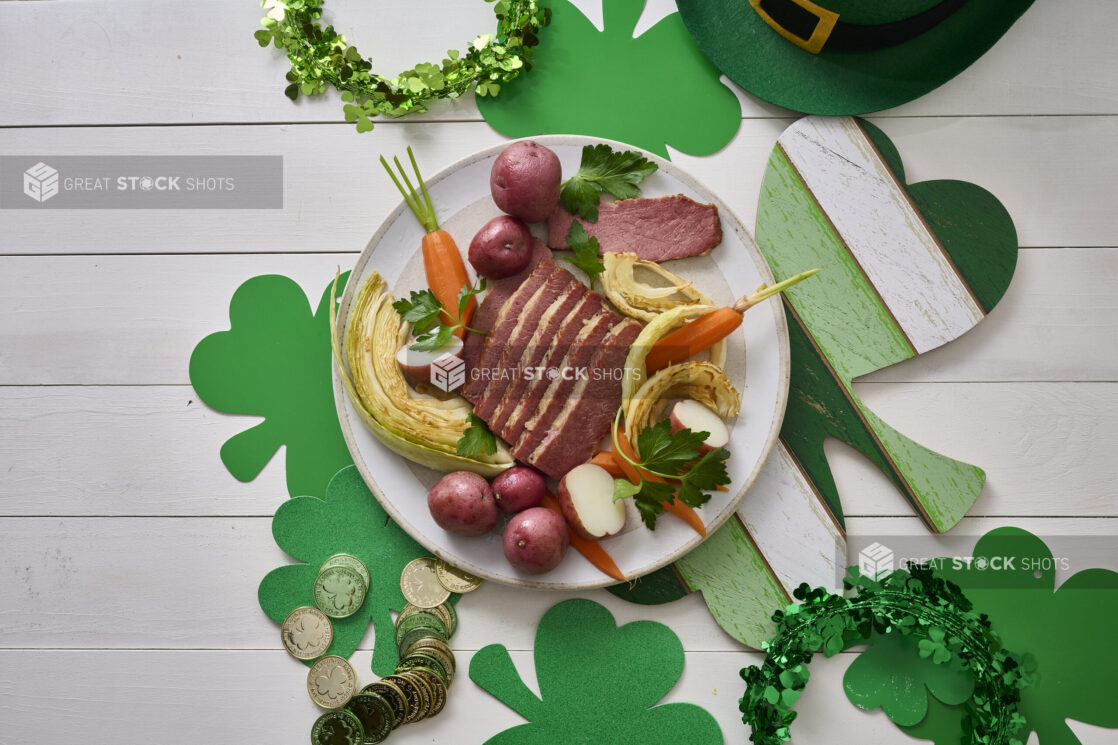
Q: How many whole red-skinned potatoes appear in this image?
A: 5